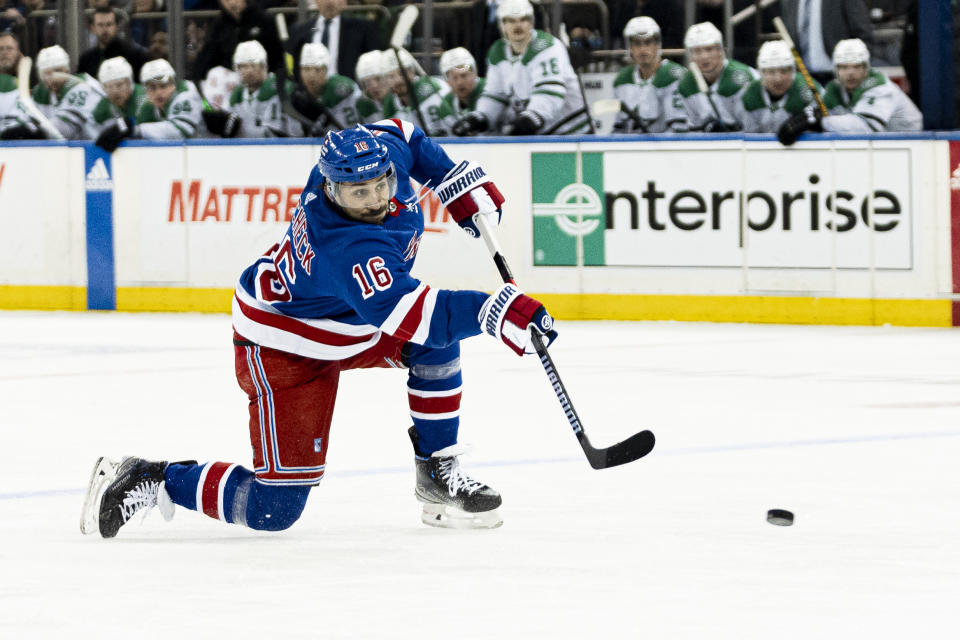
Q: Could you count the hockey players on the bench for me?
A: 14